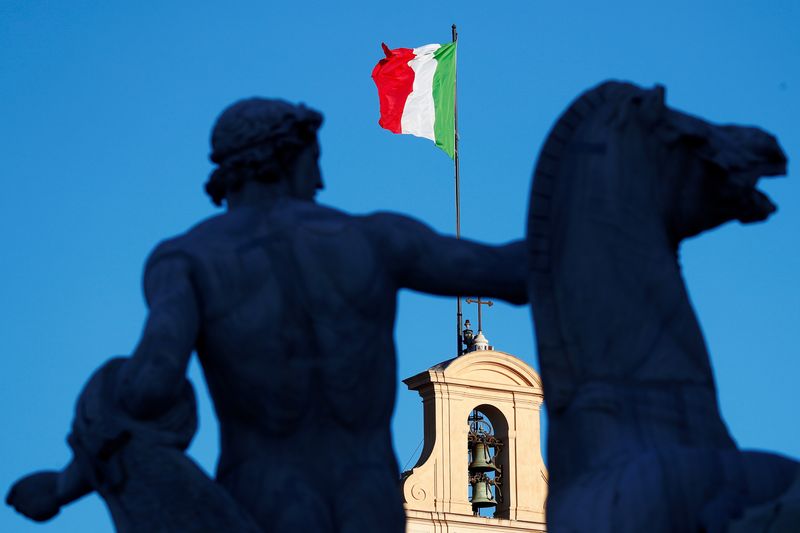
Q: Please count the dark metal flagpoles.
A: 1